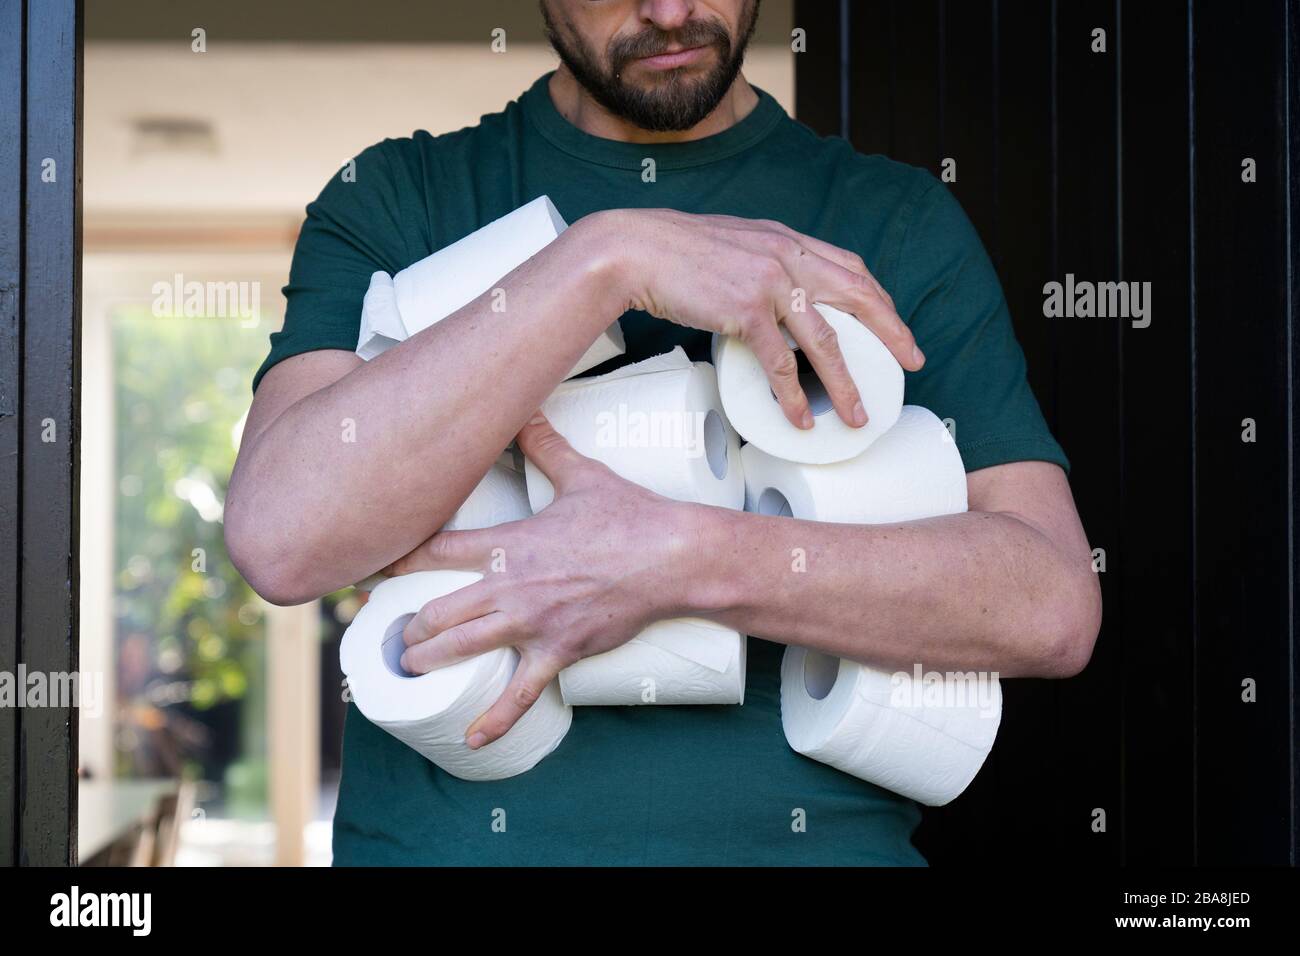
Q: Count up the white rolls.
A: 8